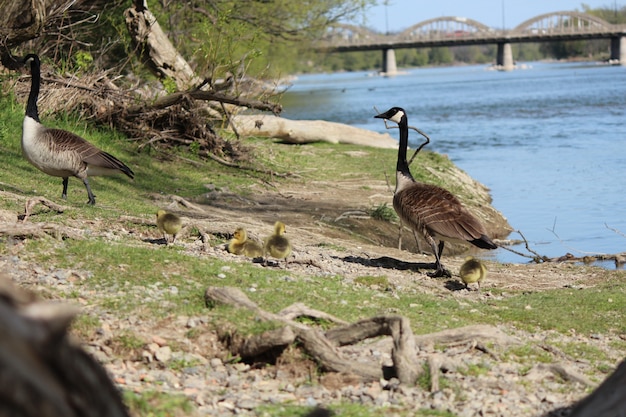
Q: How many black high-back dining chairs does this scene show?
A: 0